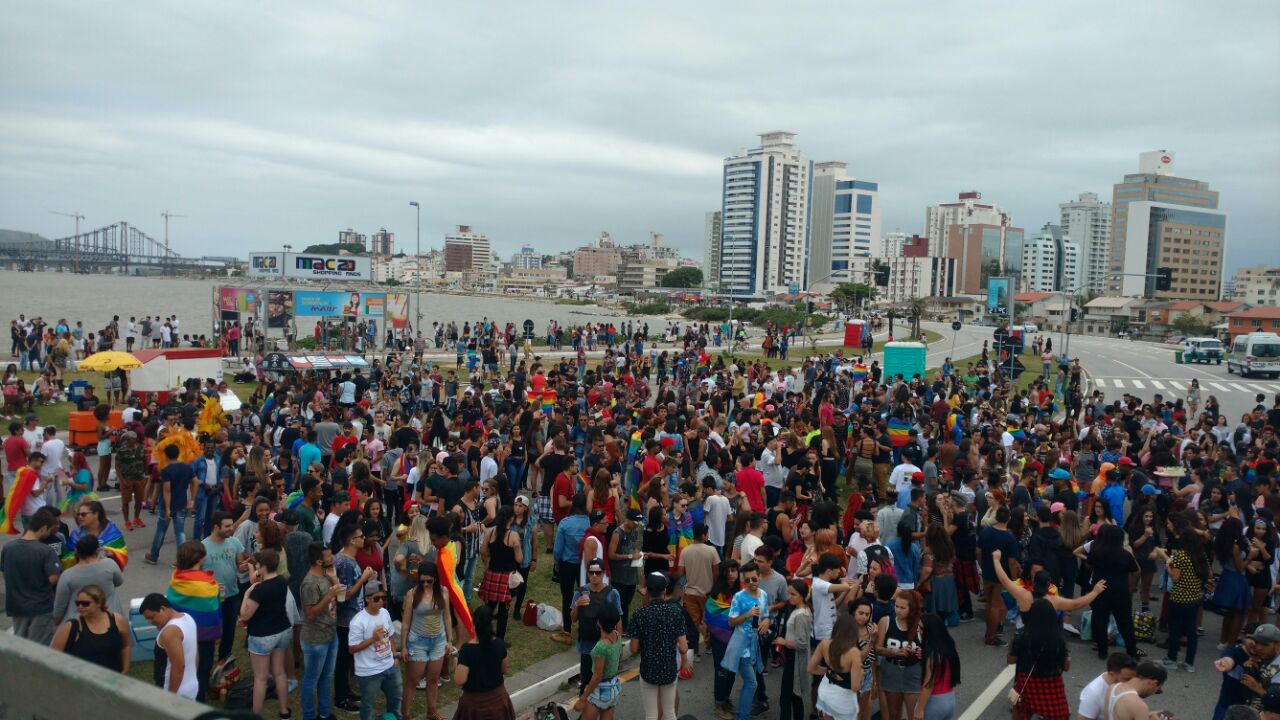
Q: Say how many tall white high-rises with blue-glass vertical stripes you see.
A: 2